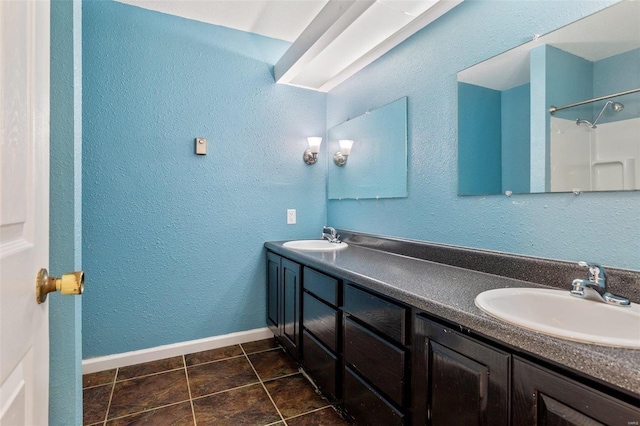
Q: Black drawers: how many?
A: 6